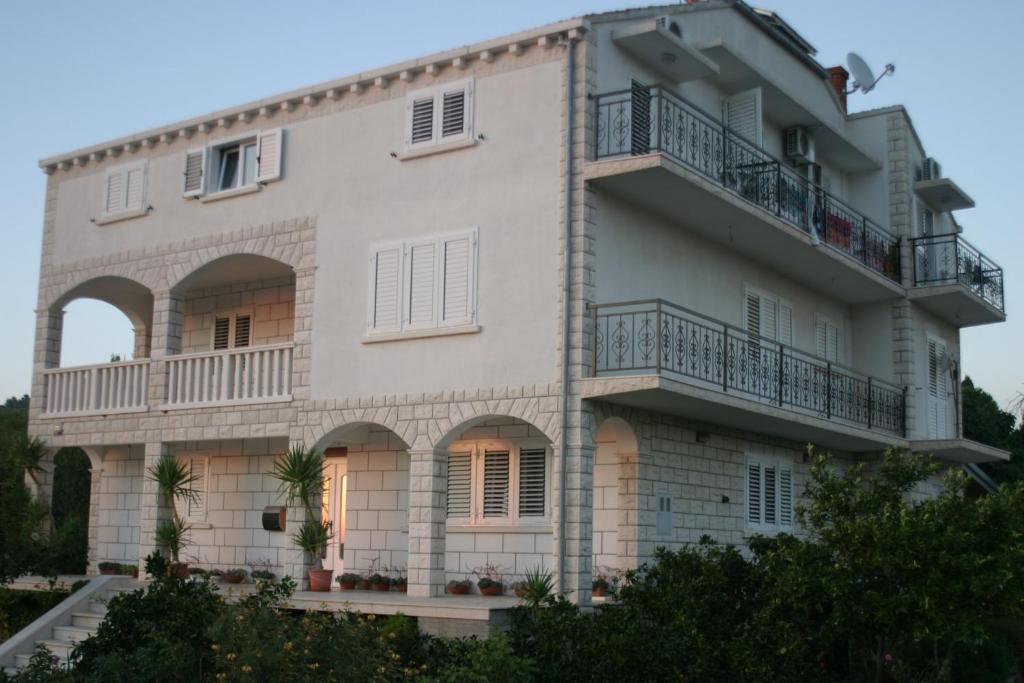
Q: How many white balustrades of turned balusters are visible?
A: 2